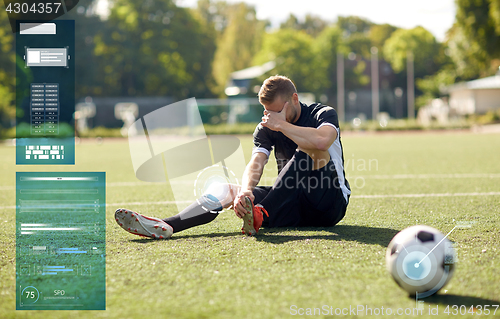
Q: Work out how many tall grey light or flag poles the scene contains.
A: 3